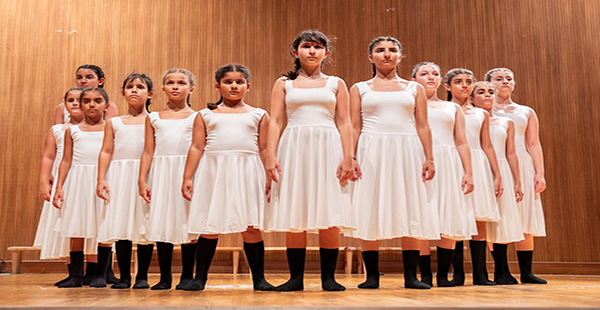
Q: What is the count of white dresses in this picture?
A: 12